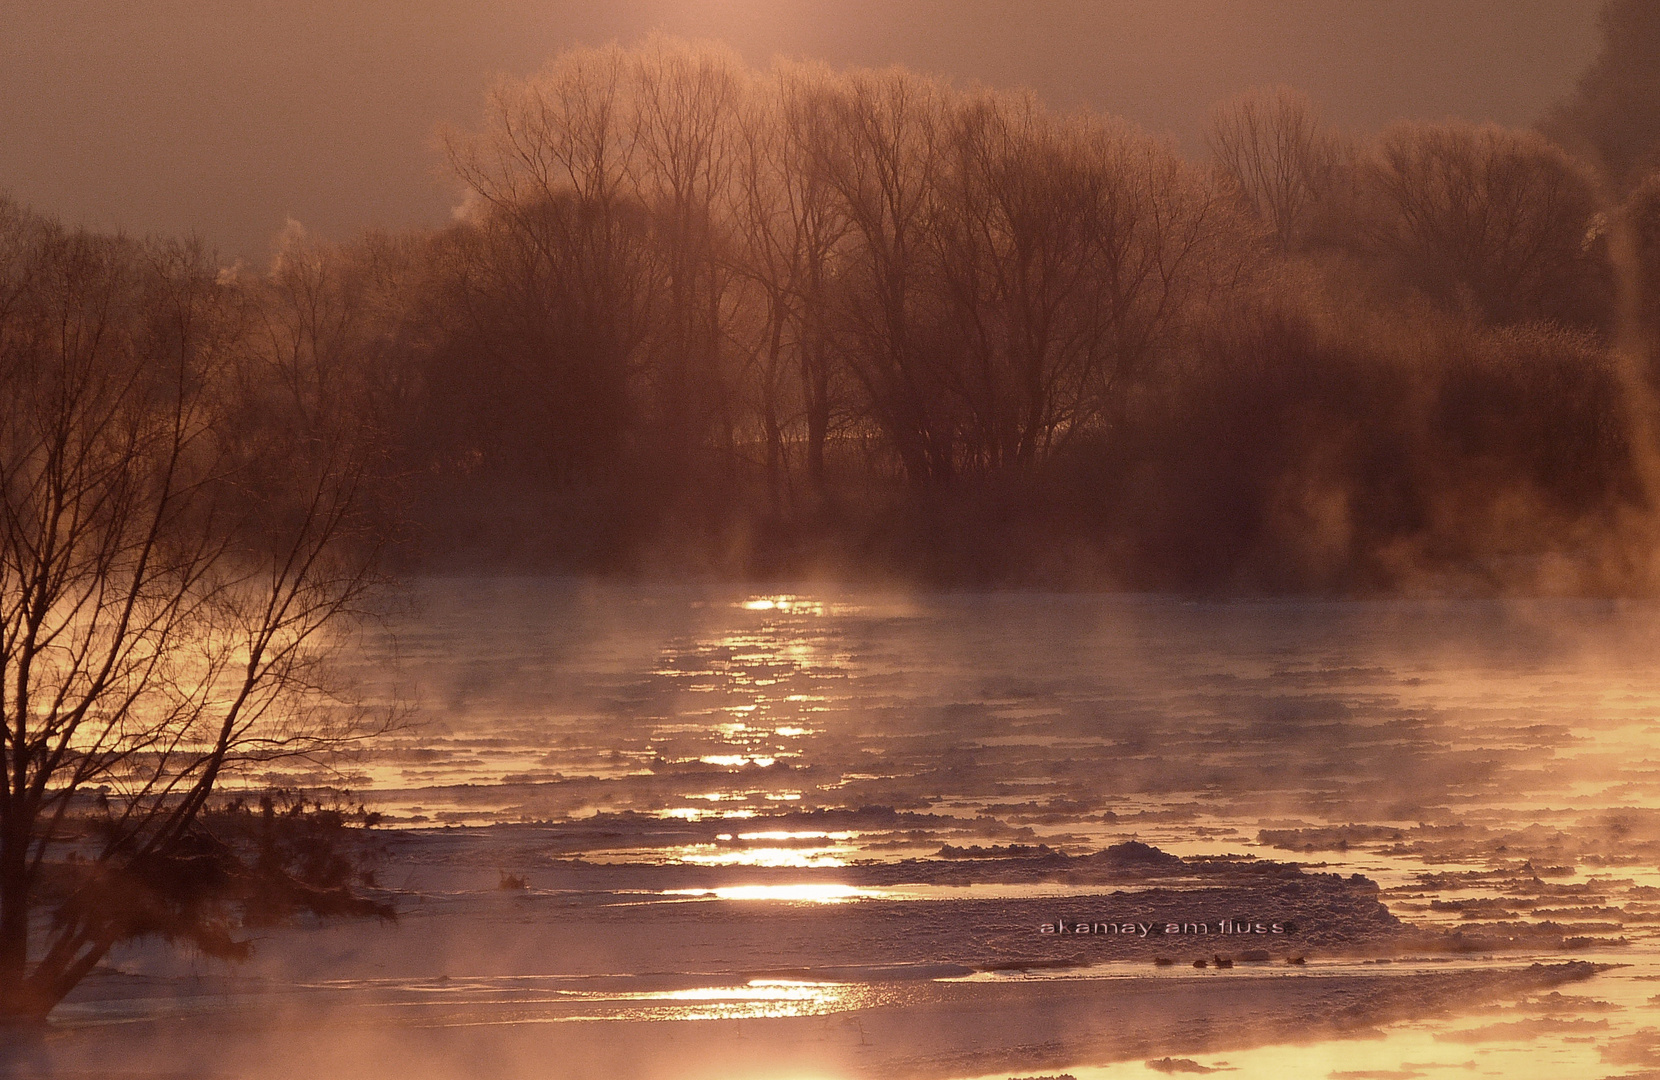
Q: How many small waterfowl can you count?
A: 4